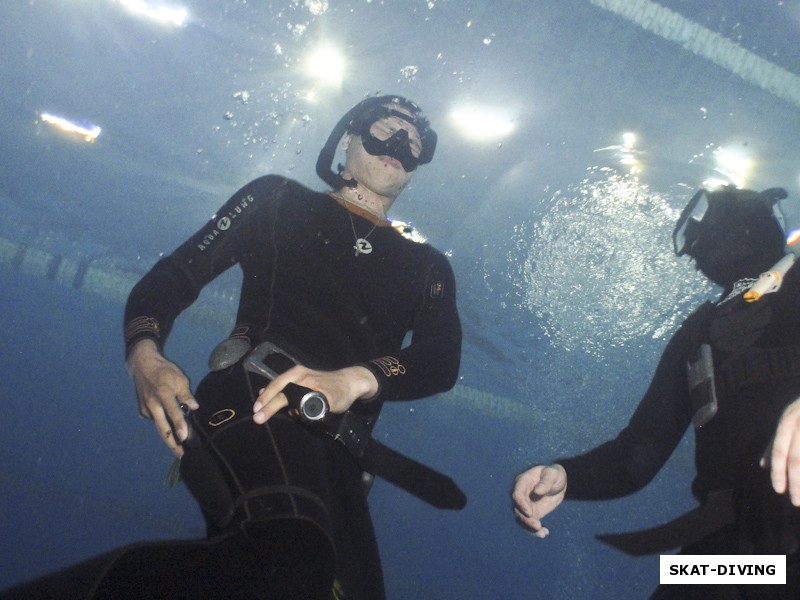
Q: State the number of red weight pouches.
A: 0